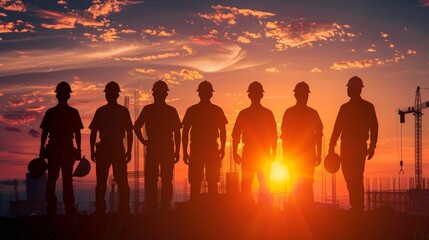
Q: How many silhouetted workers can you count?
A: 7